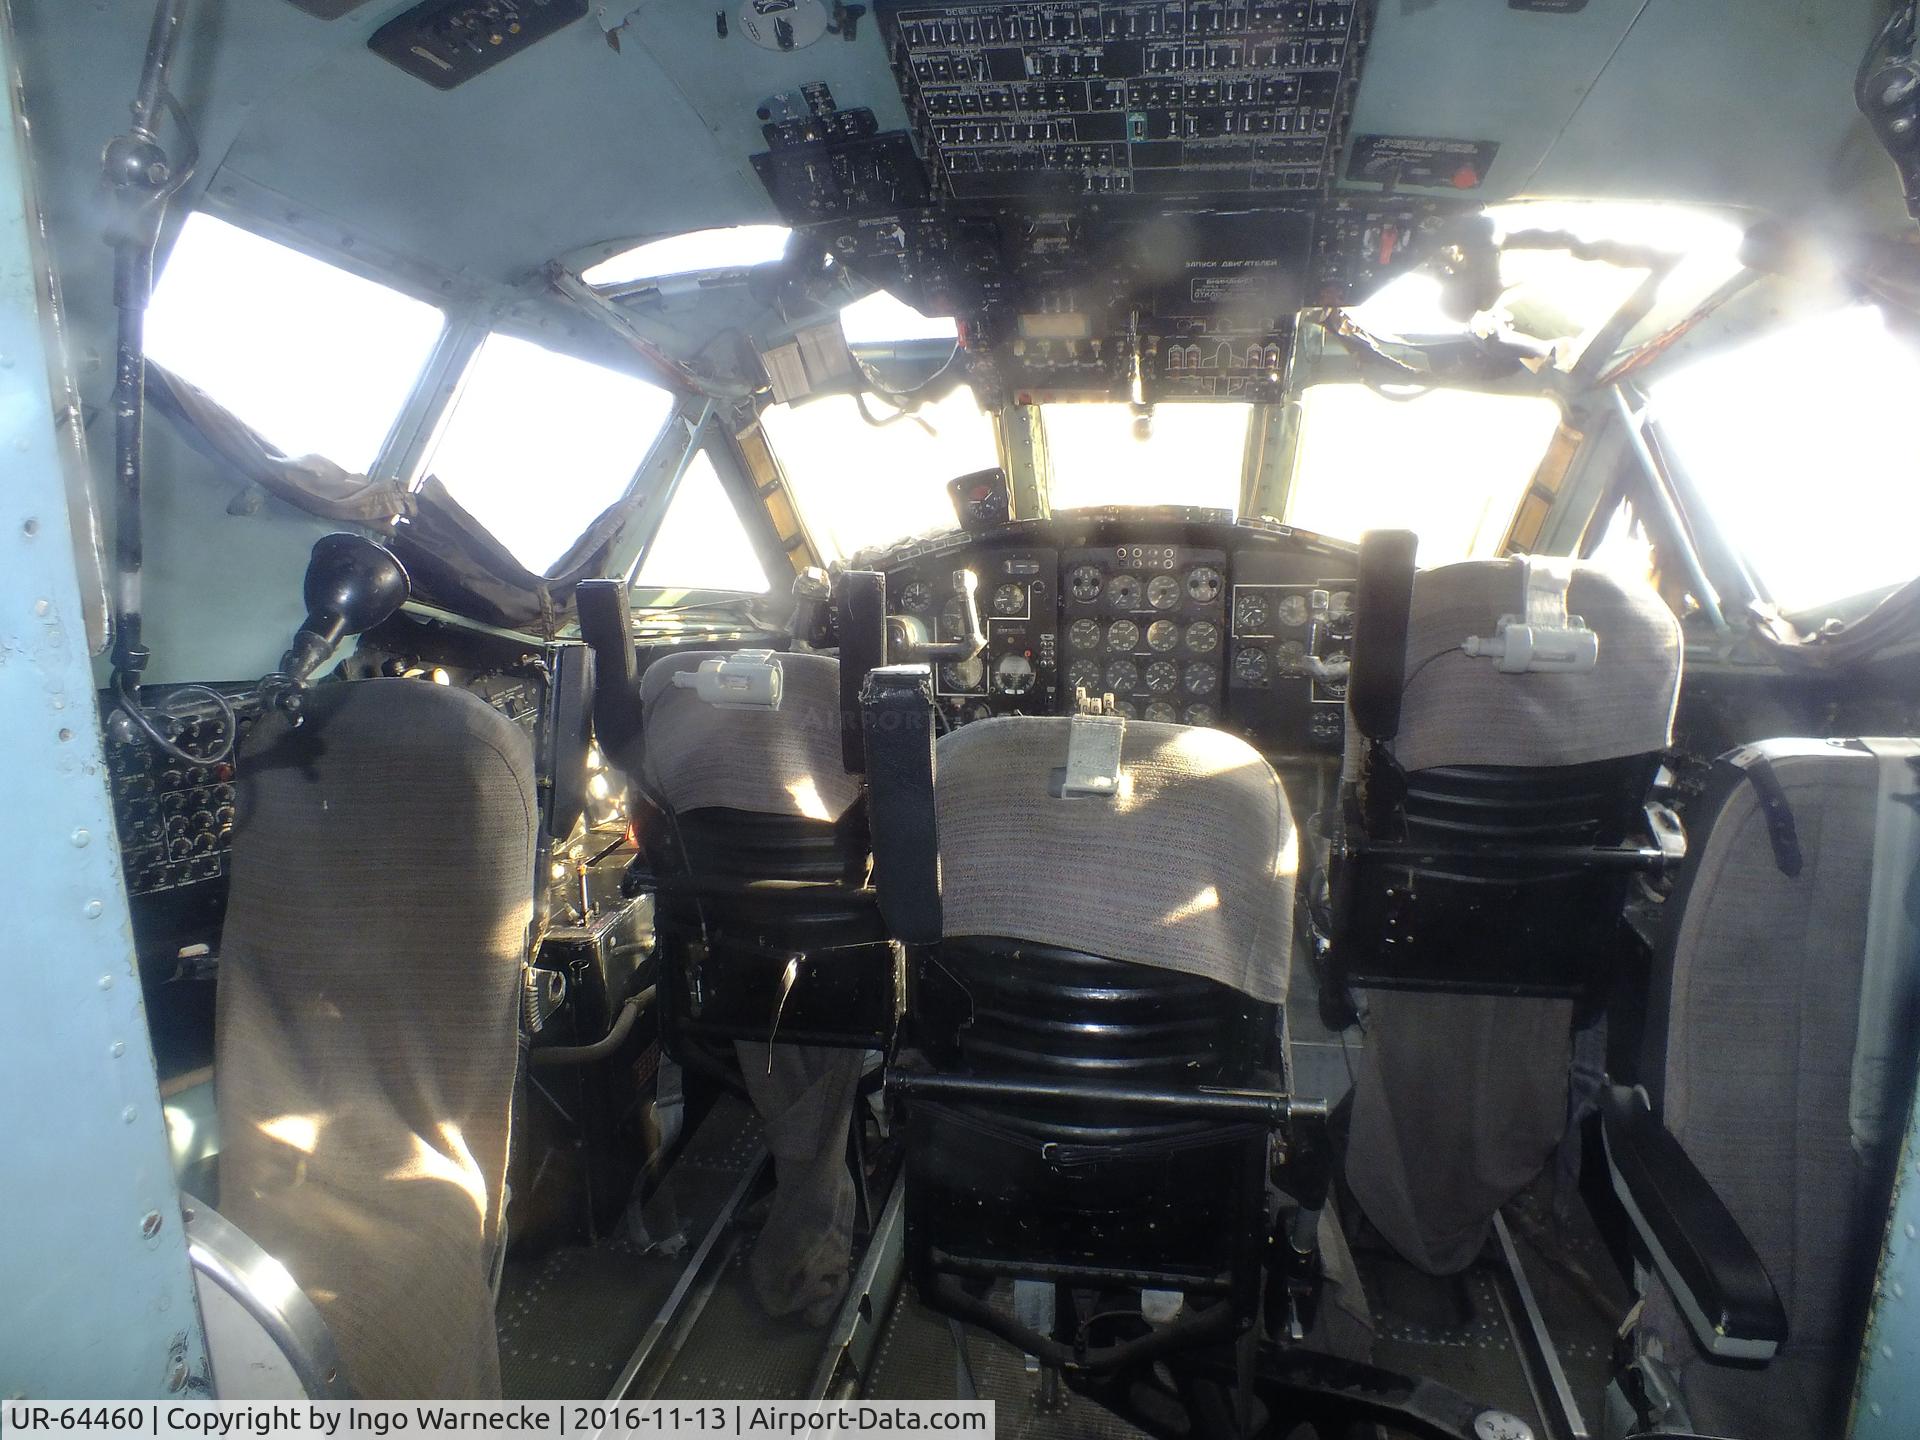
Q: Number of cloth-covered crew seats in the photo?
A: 5